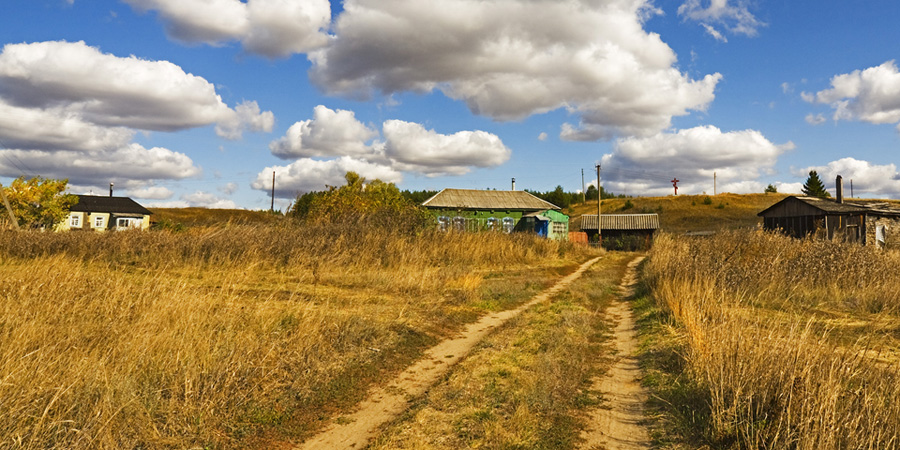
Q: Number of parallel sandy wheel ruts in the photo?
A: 2